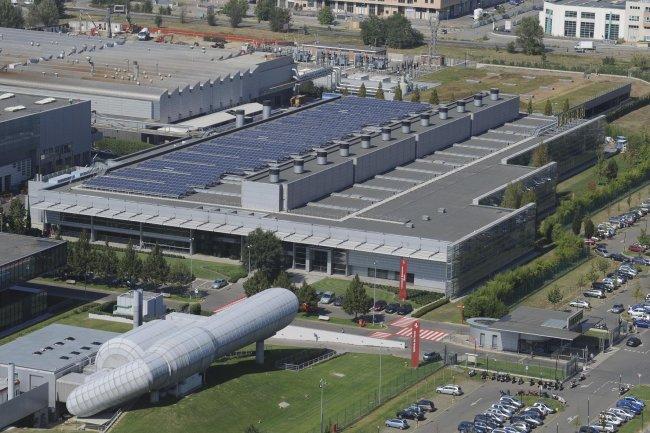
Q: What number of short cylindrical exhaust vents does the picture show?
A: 12